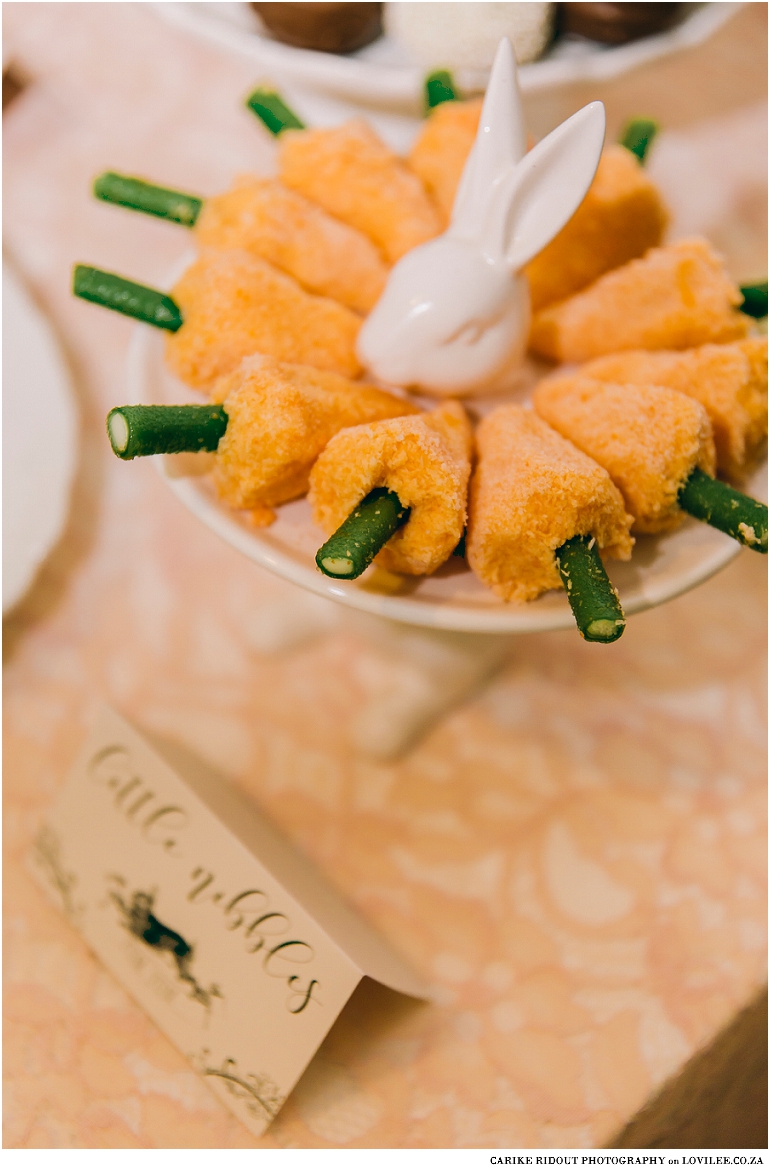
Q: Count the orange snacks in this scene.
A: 11